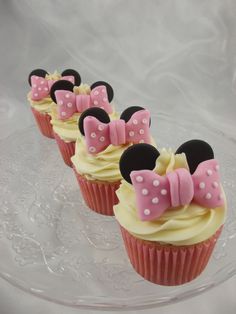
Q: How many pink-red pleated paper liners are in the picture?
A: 4